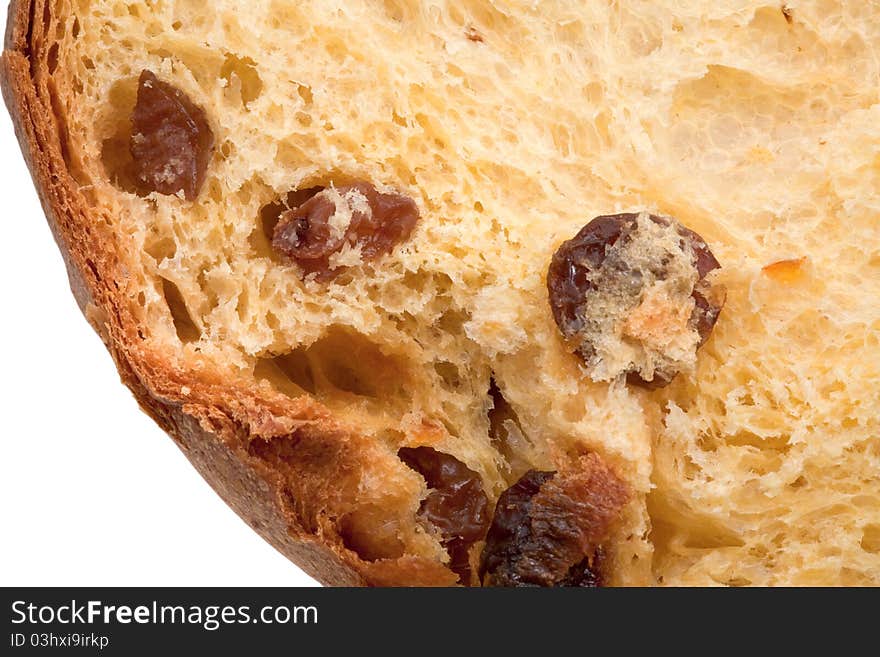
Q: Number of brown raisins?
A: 5